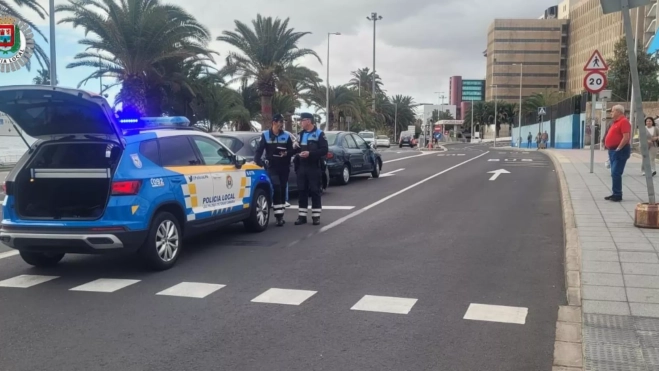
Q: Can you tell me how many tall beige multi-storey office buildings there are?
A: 2